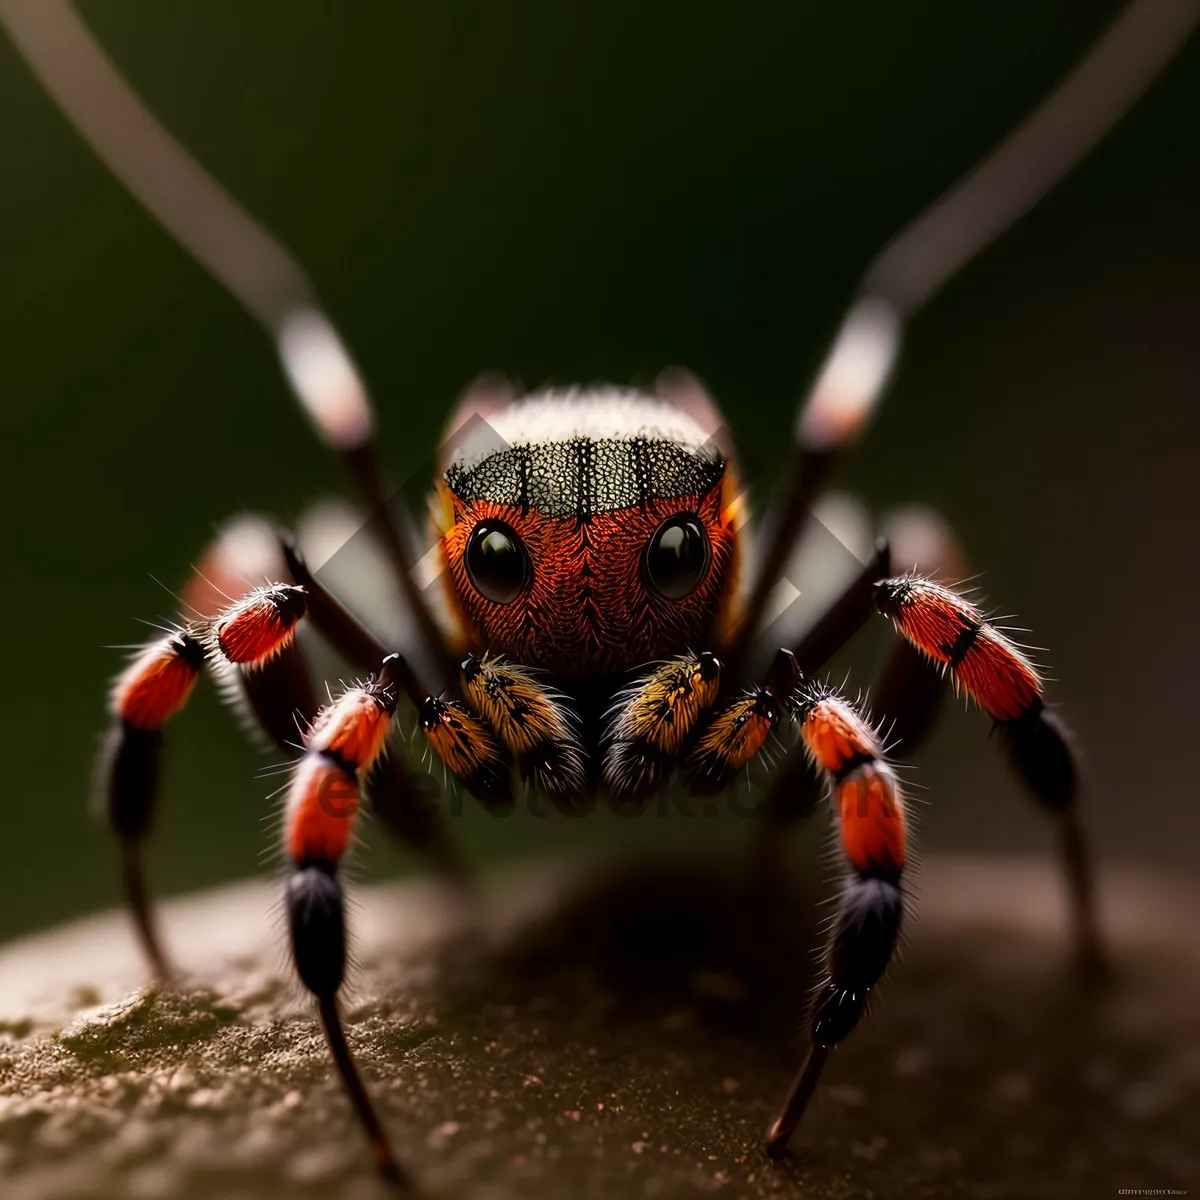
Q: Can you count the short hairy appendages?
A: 4